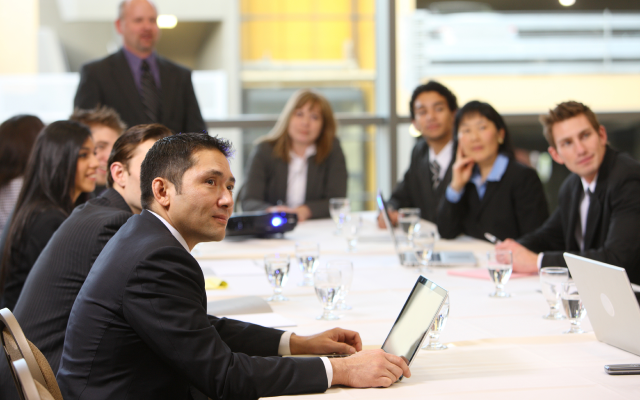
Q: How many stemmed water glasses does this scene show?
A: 12